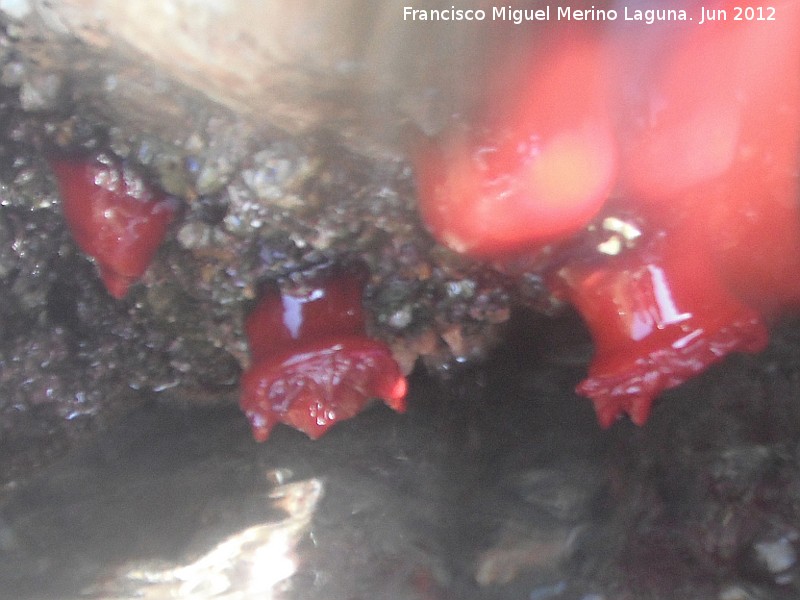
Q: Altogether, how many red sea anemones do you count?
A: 5